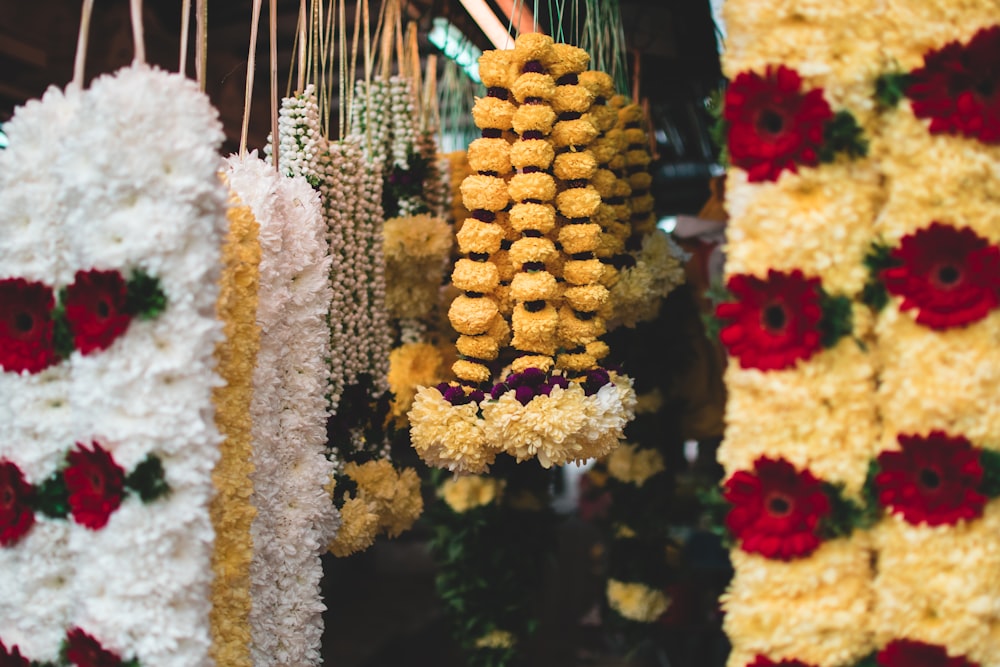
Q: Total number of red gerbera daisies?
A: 14